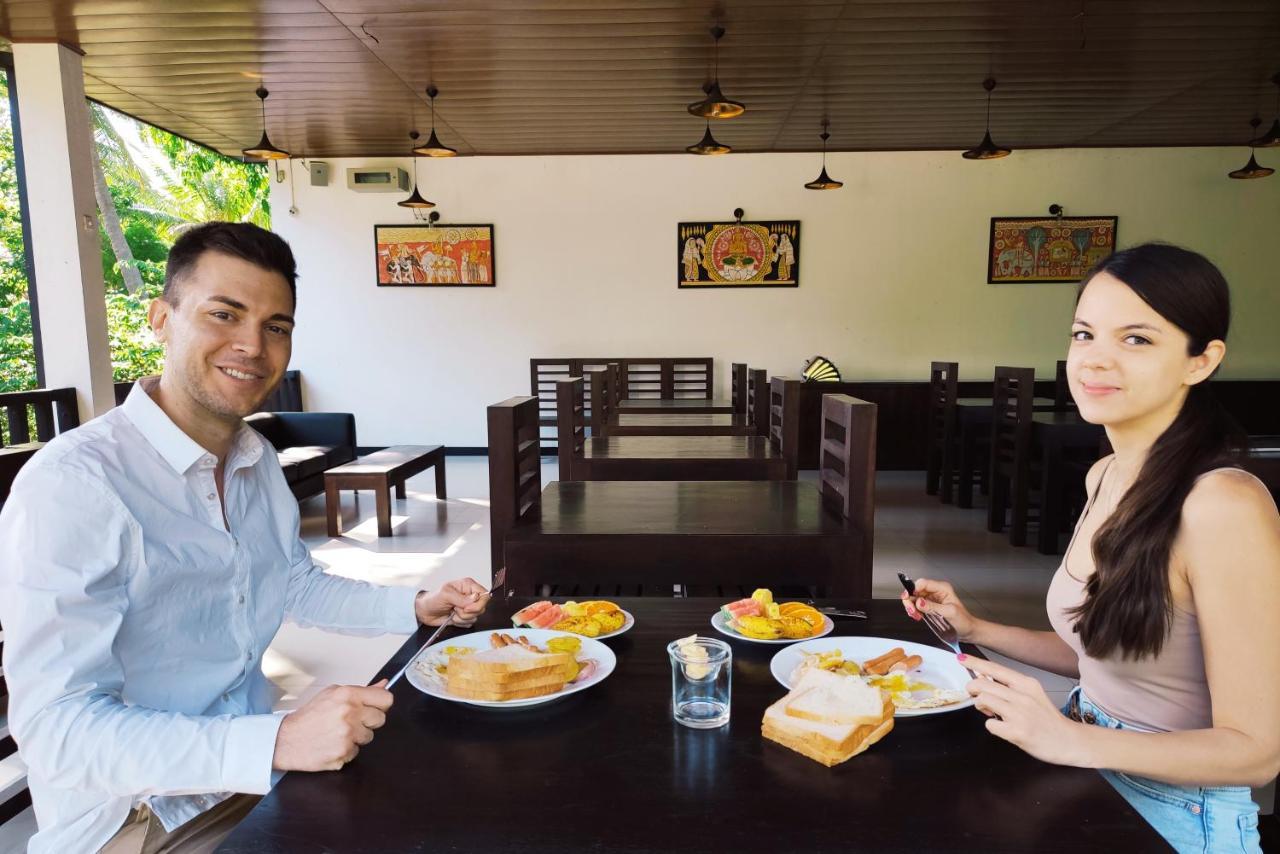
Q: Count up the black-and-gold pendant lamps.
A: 9